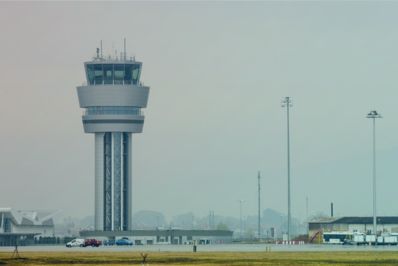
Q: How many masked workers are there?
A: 0